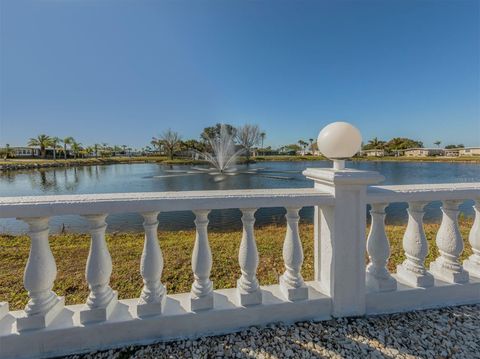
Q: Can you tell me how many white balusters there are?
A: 10